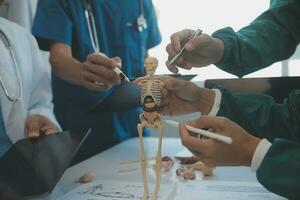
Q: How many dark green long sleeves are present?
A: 3